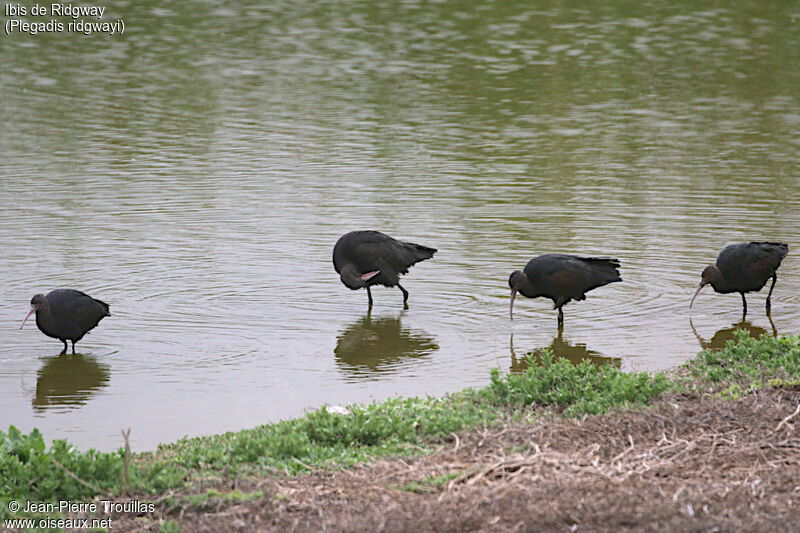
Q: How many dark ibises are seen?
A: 4